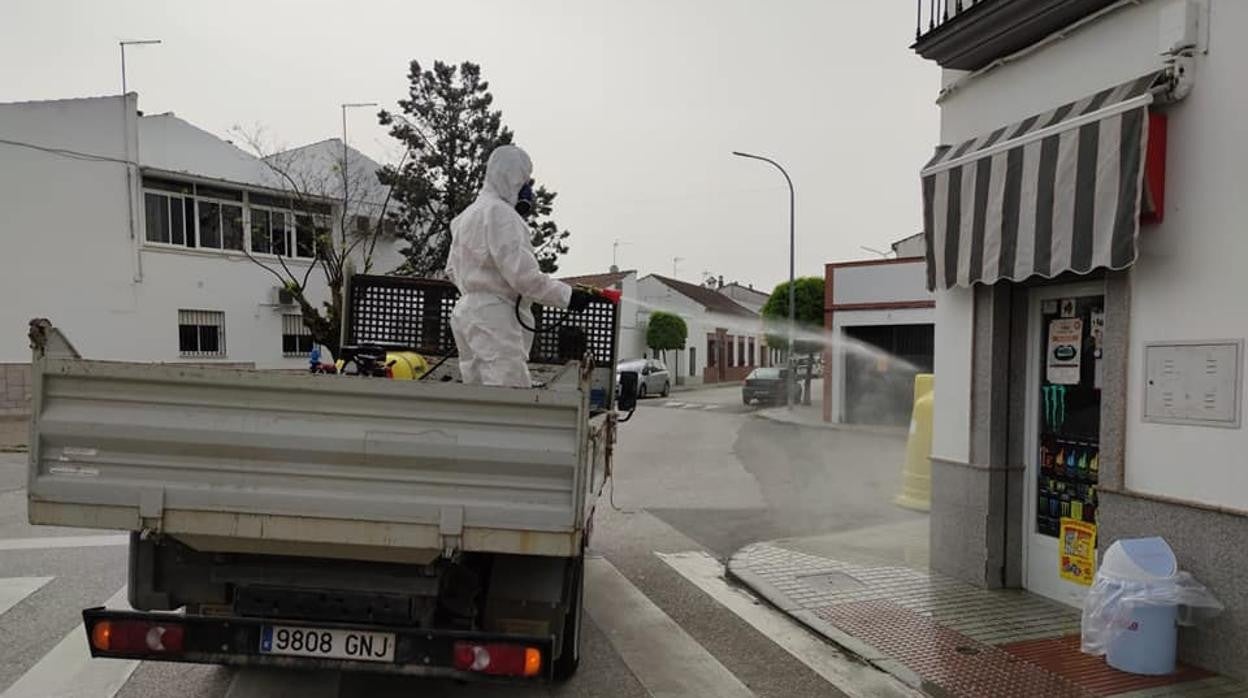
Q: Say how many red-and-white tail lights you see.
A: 2